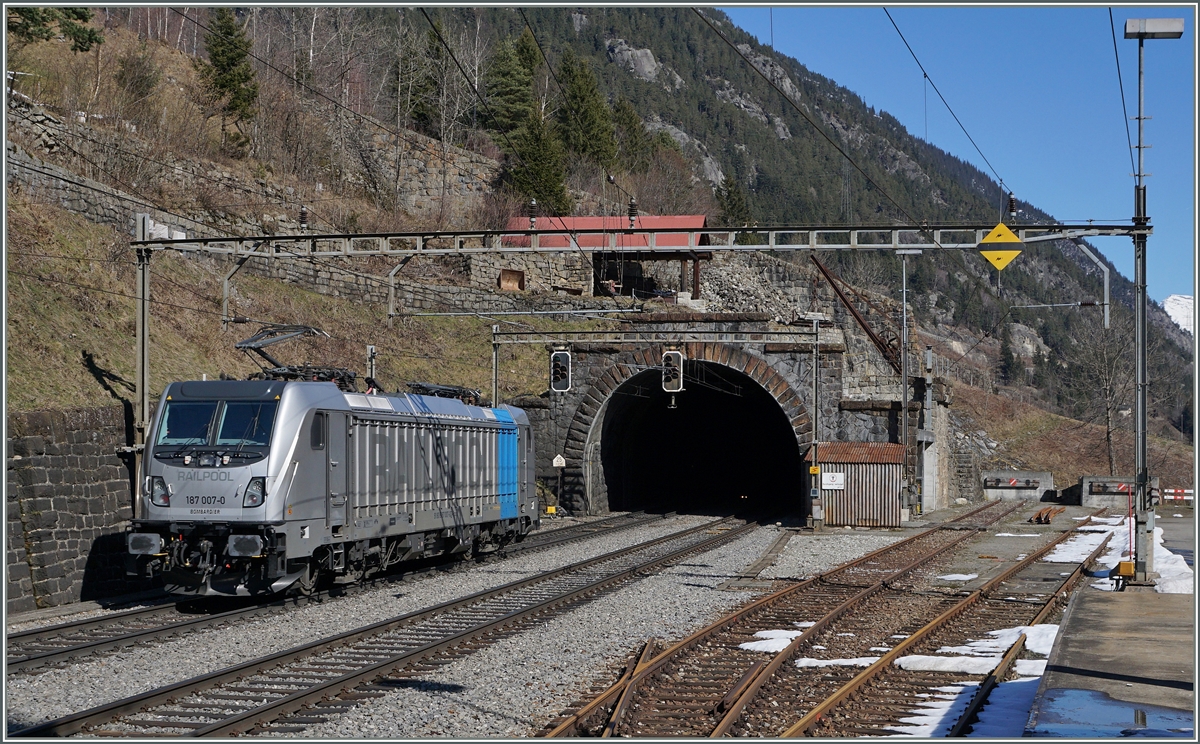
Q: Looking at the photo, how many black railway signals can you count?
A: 2